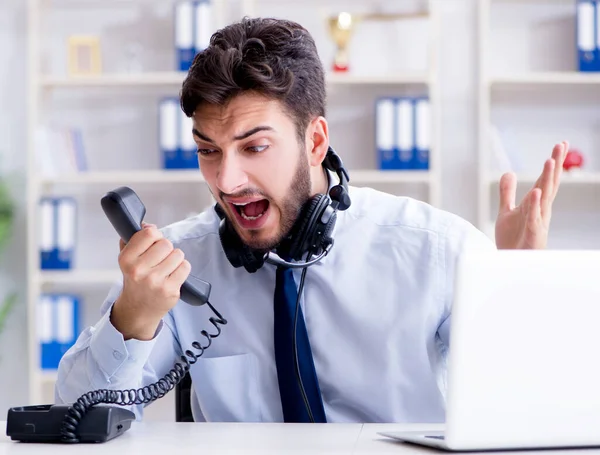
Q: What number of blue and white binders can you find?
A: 13